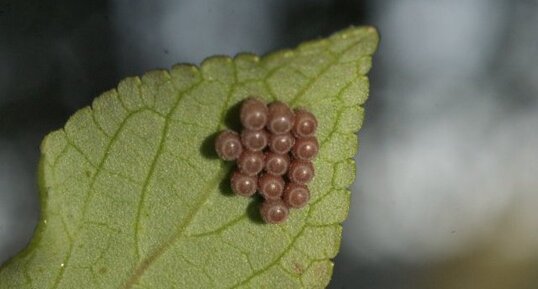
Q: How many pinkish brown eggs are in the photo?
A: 14